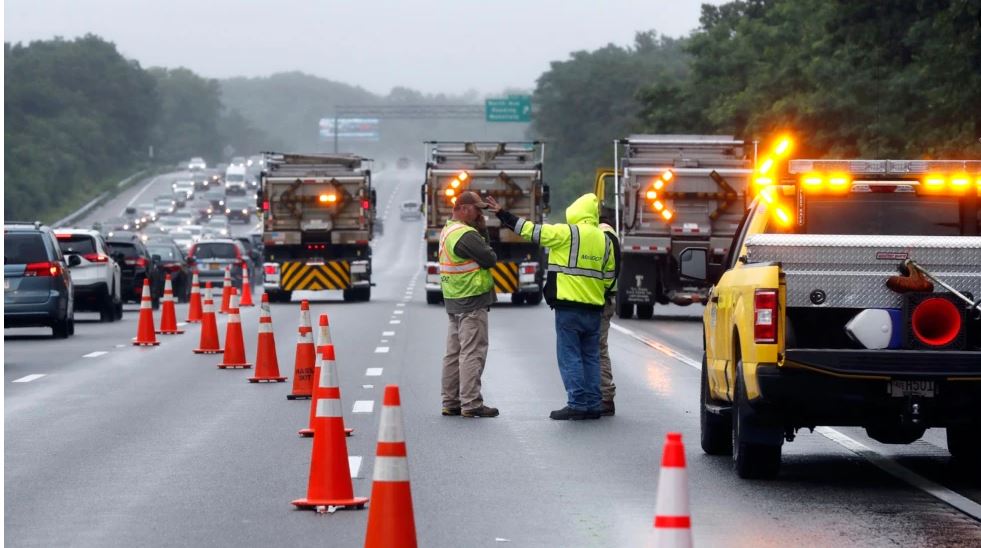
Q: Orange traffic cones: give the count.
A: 13